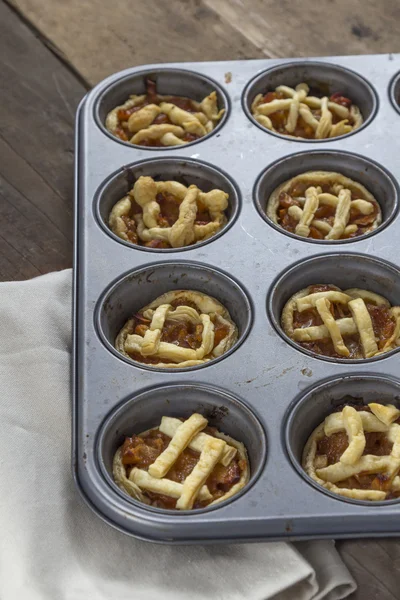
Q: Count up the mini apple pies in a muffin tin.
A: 8